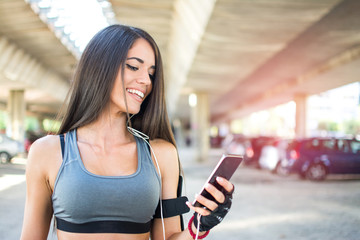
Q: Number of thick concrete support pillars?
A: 3